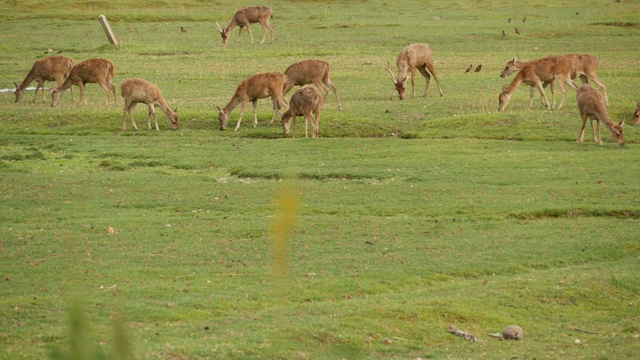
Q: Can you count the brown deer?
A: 12